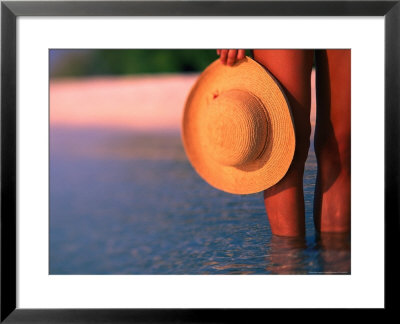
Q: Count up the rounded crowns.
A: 1